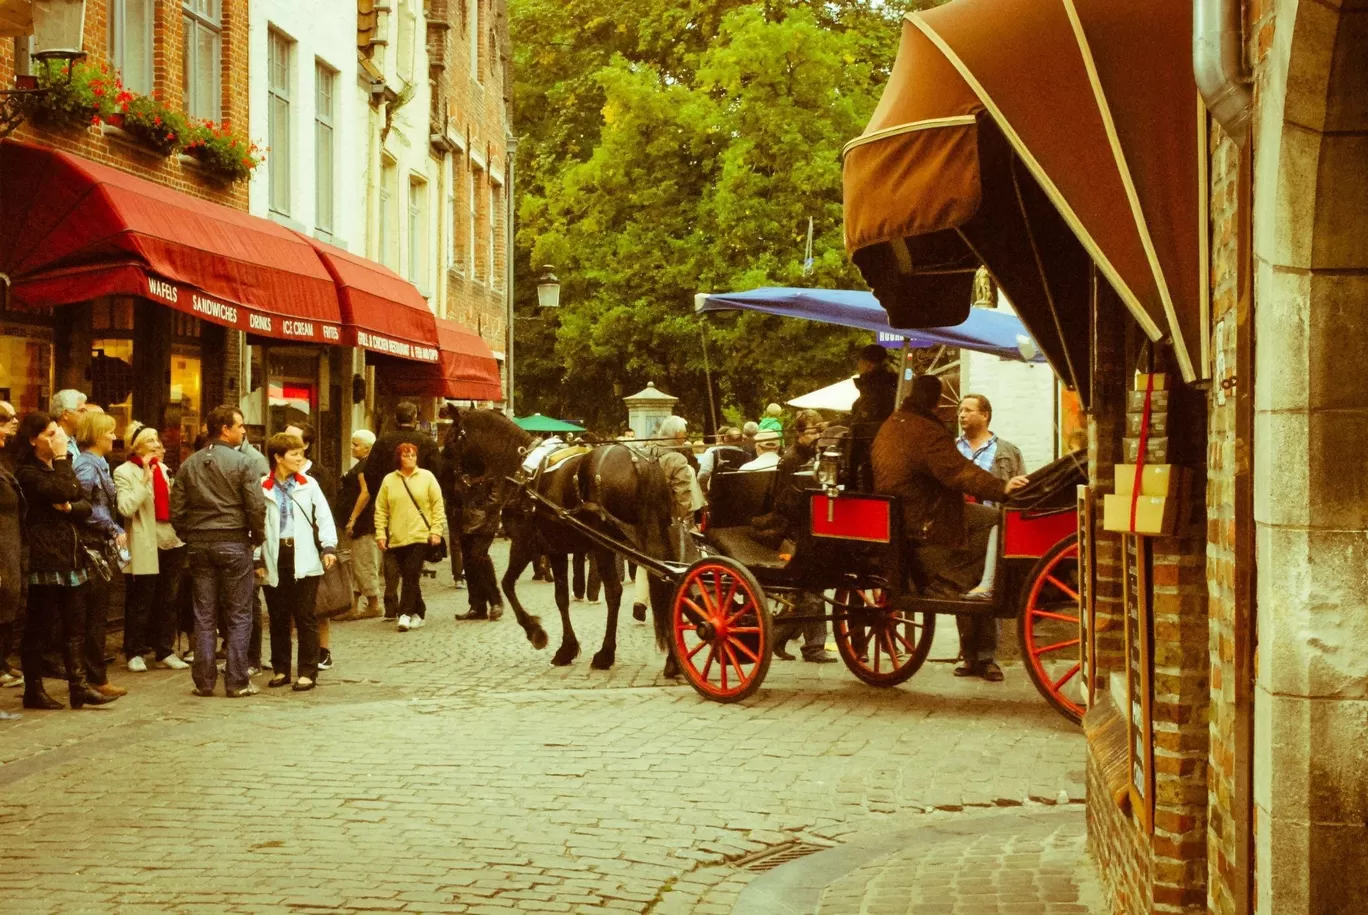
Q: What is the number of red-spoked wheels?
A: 3